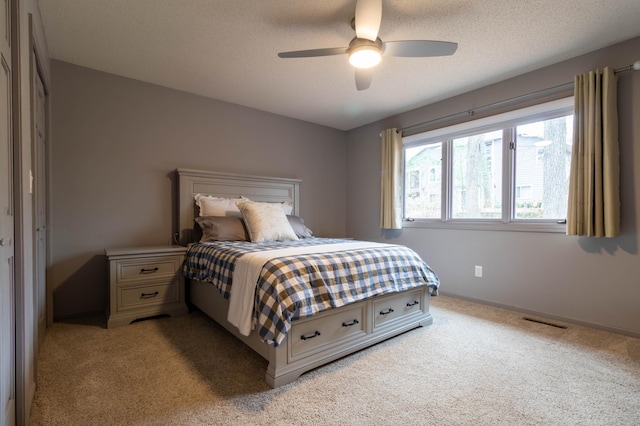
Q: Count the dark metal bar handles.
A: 6